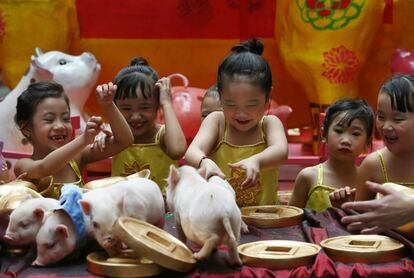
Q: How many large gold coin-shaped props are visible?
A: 5